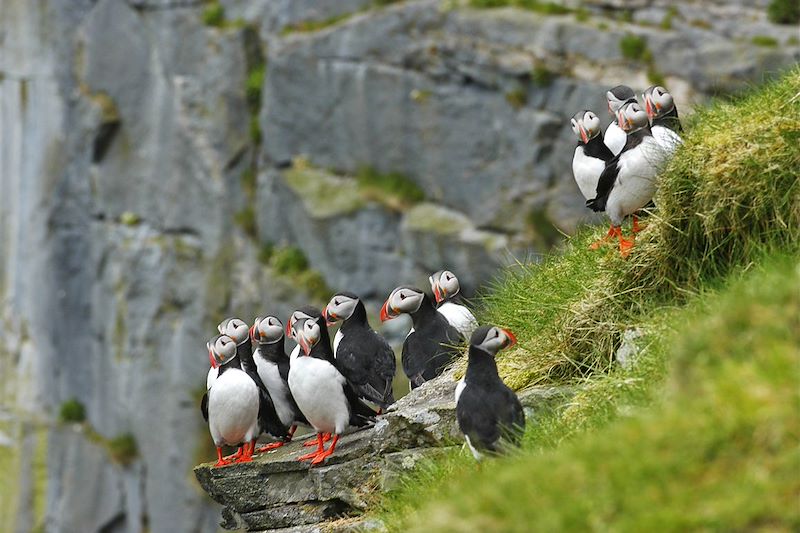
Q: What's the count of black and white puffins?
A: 13